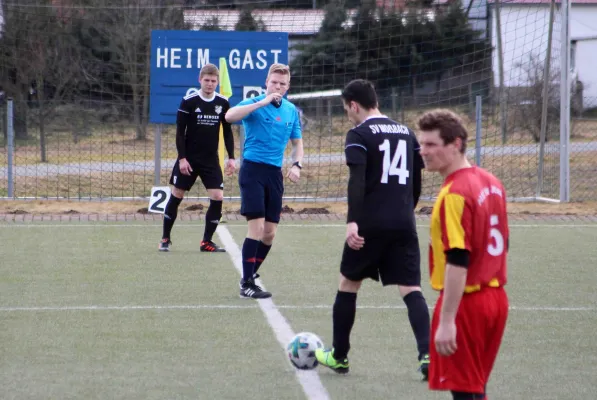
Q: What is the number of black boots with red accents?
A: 2